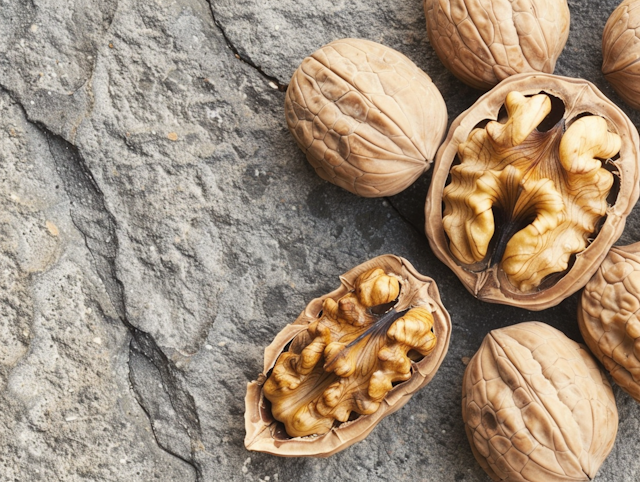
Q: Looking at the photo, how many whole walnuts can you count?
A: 5